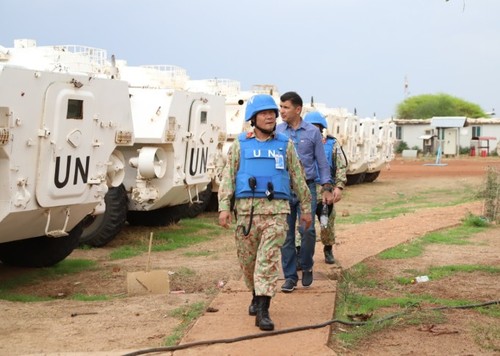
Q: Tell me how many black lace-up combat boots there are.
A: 4